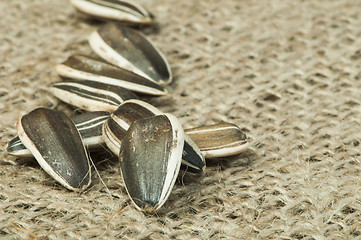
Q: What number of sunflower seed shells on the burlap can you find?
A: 9